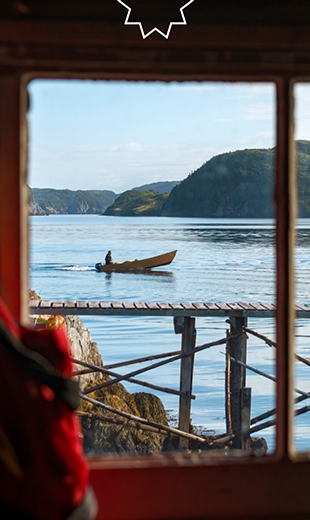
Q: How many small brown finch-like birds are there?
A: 0